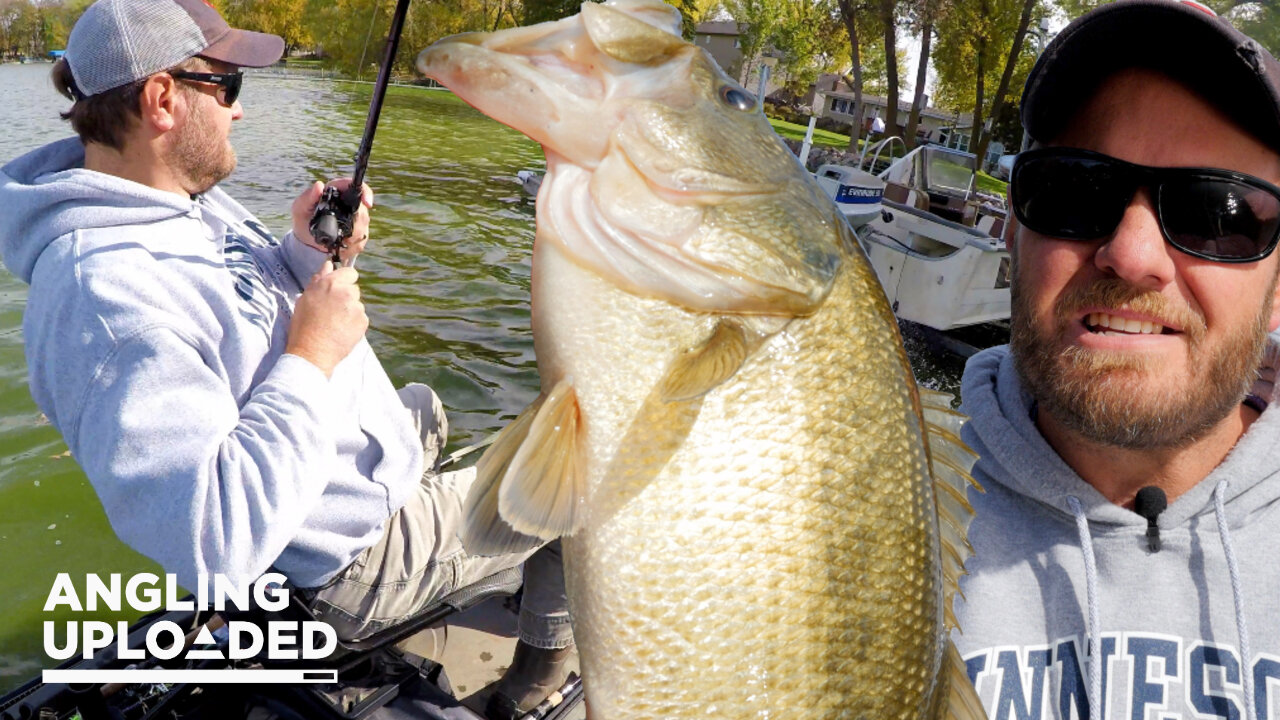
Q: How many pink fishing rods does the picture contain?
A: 0